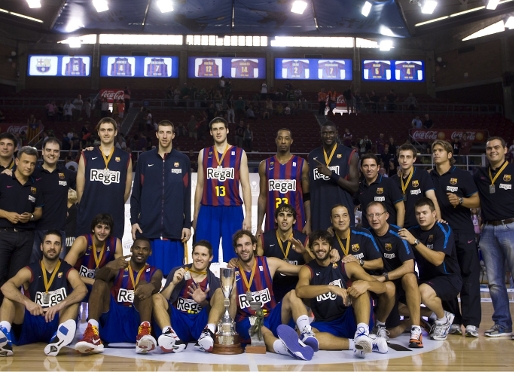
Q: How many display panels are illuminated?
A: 5